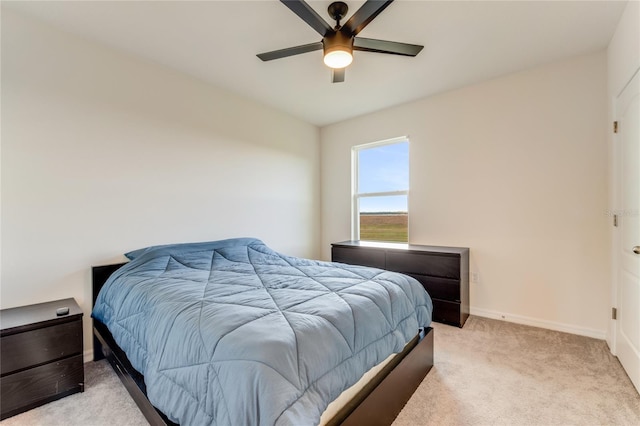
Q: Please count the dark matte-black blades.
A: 5